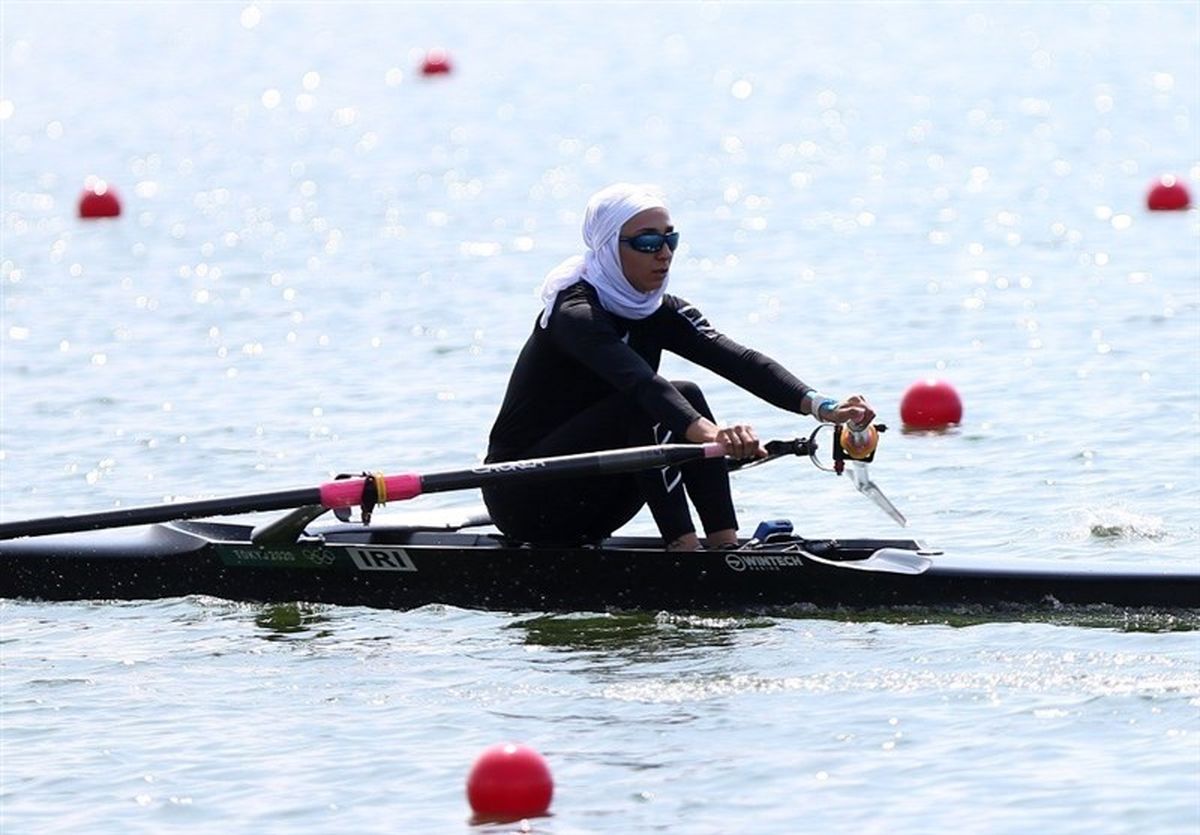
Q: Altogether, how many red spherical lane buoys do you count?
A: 5